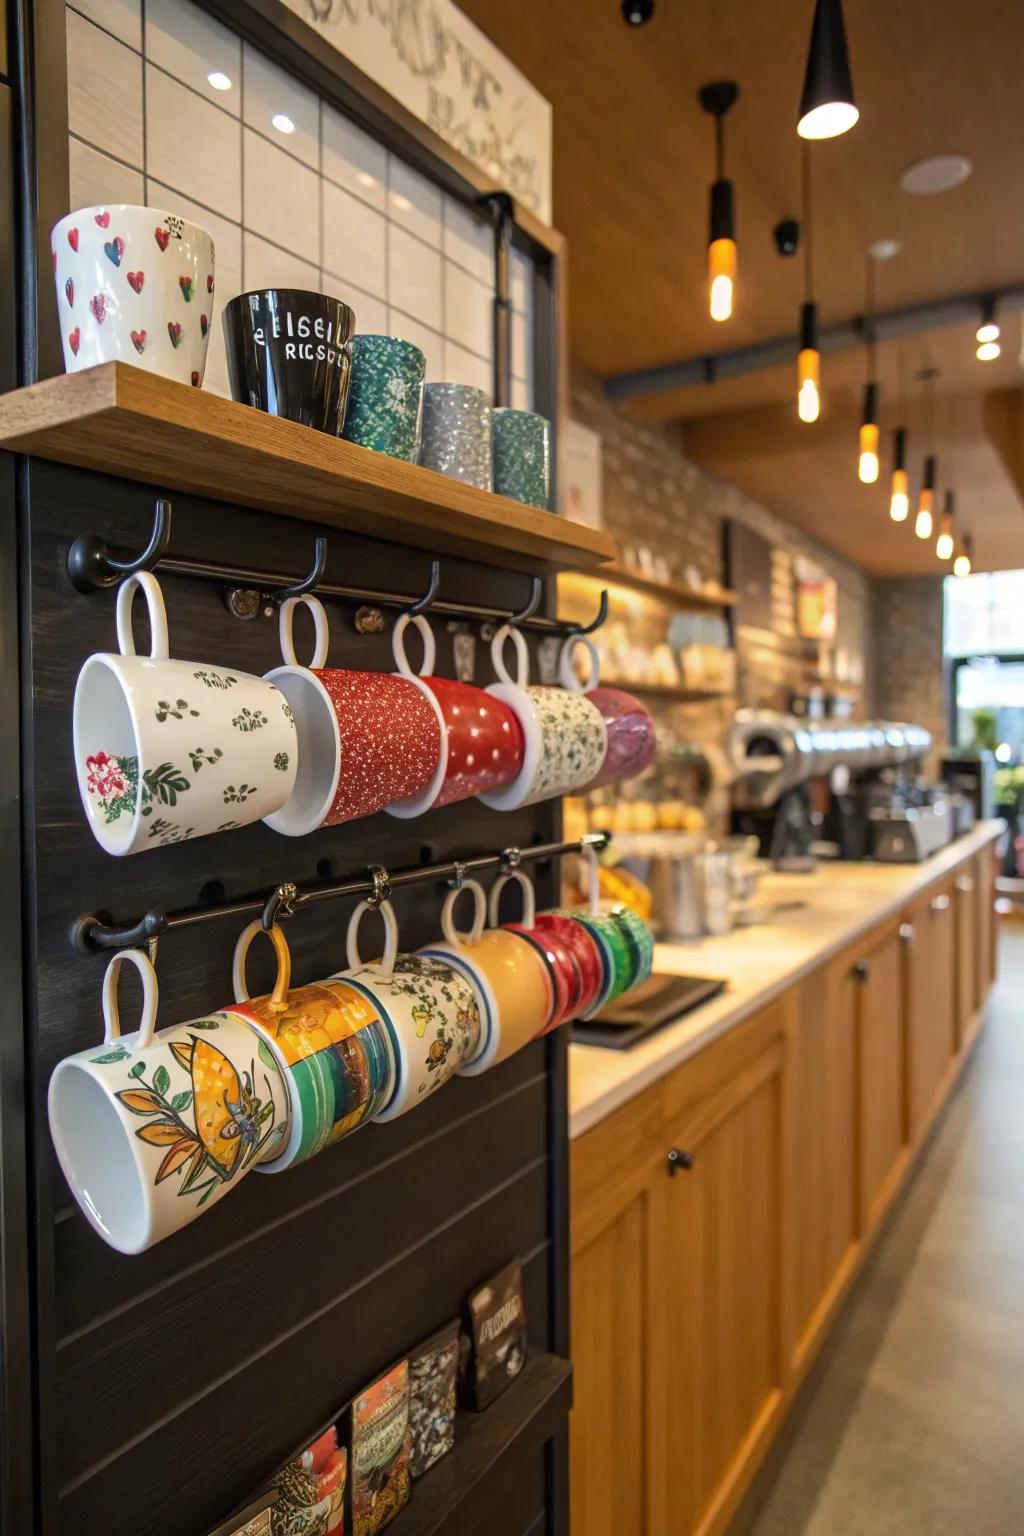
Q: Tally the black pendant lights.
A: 8